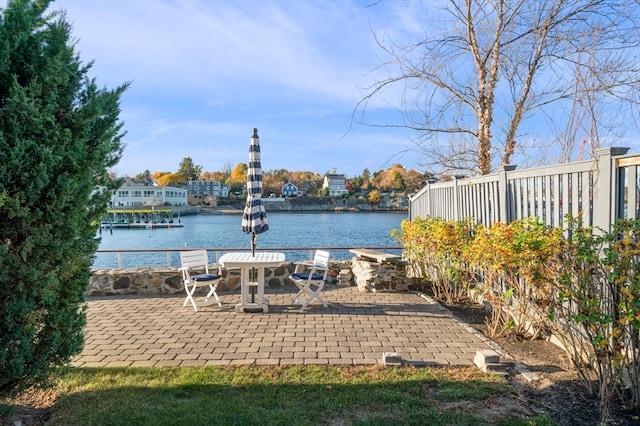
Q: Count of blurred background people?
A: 0